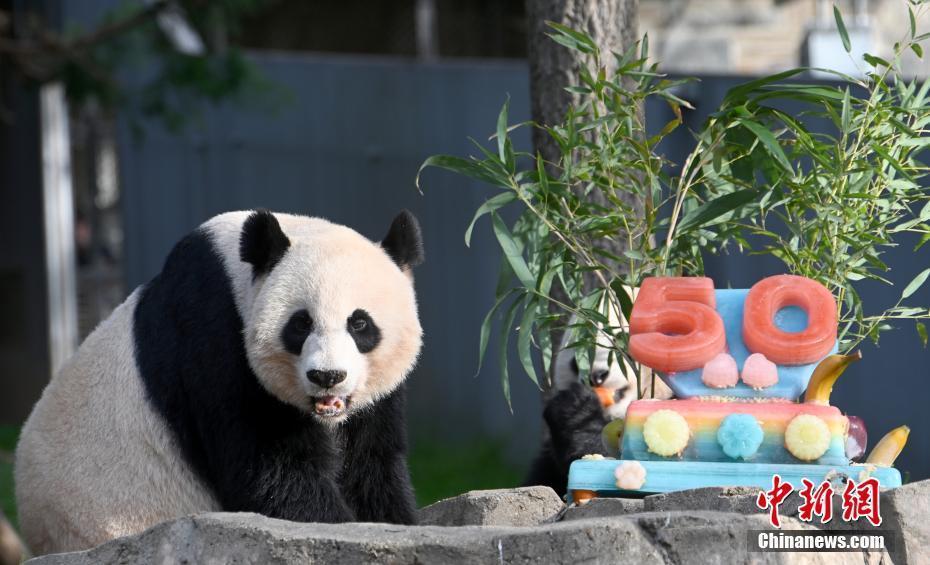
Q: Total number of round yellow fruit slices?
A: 2